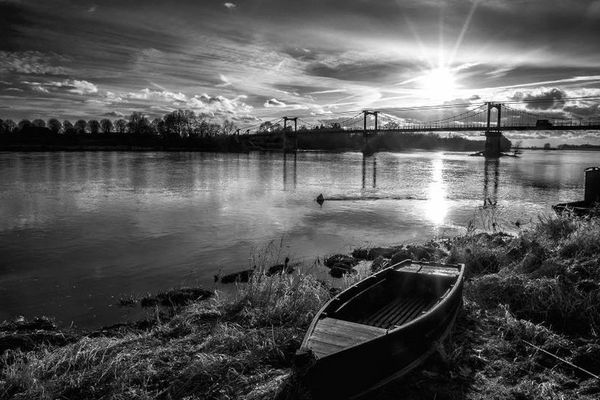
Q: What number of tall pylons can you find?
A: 3